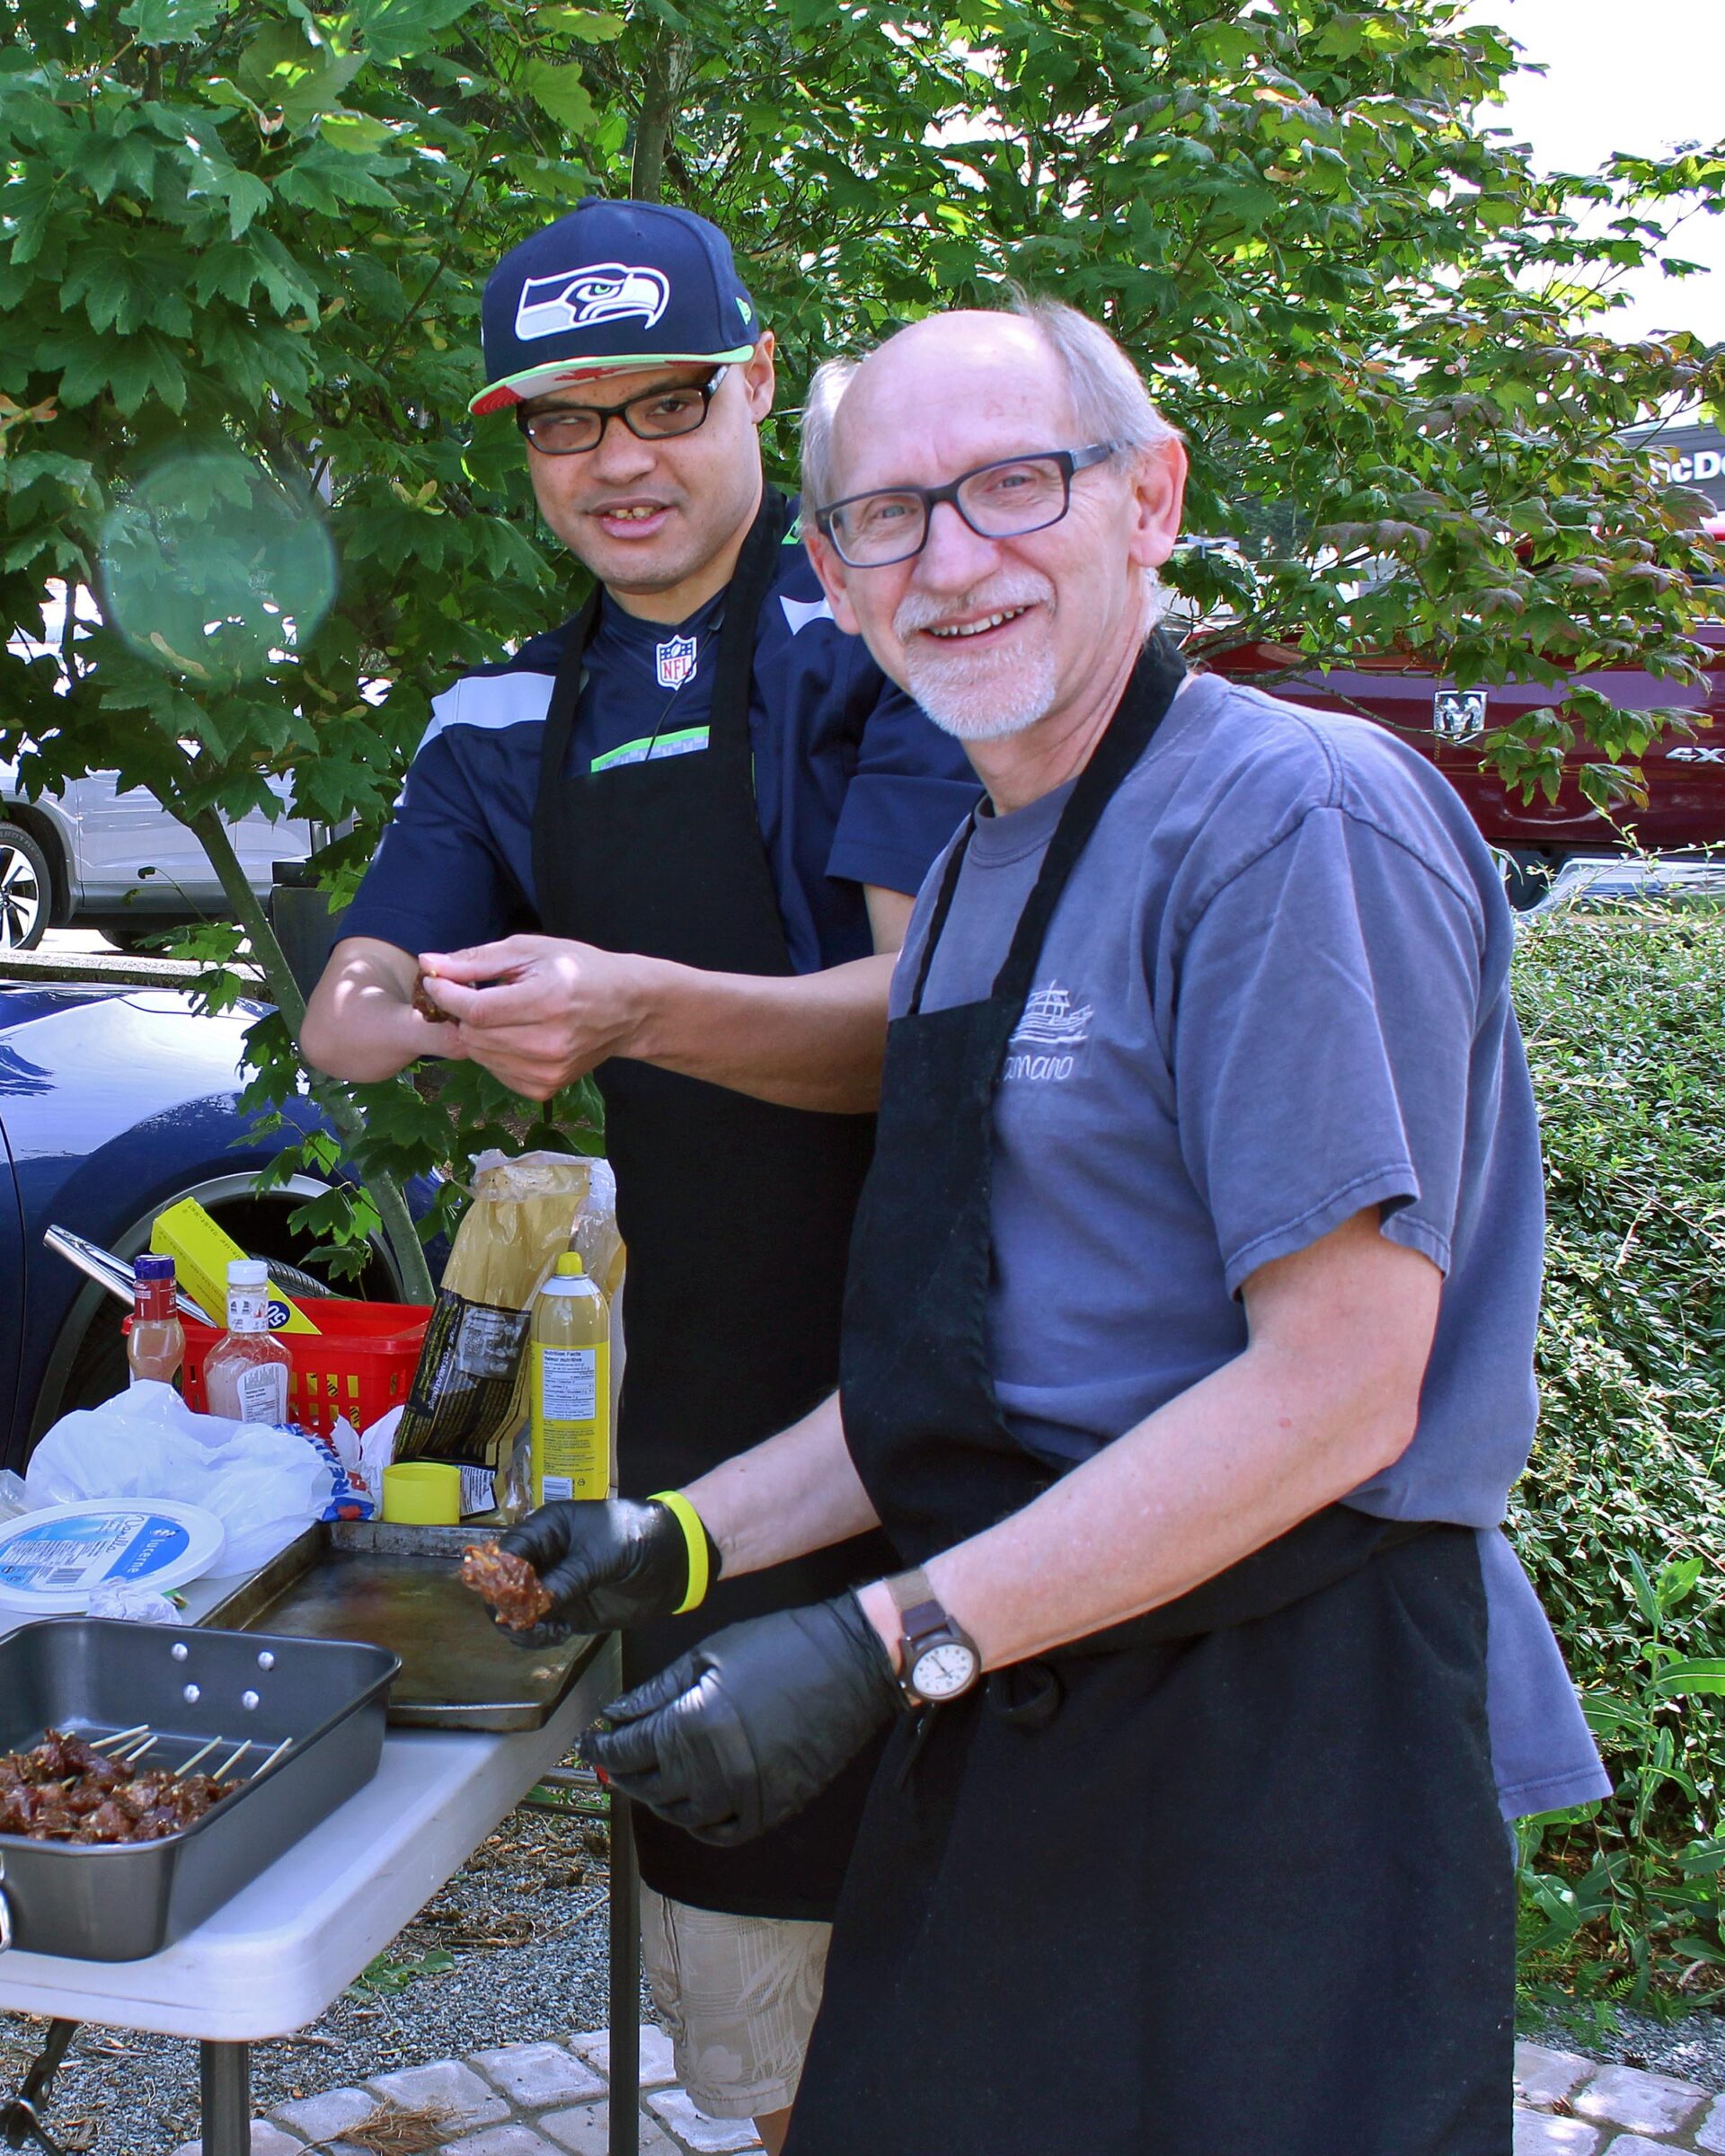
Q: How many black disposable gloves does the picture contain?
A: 2